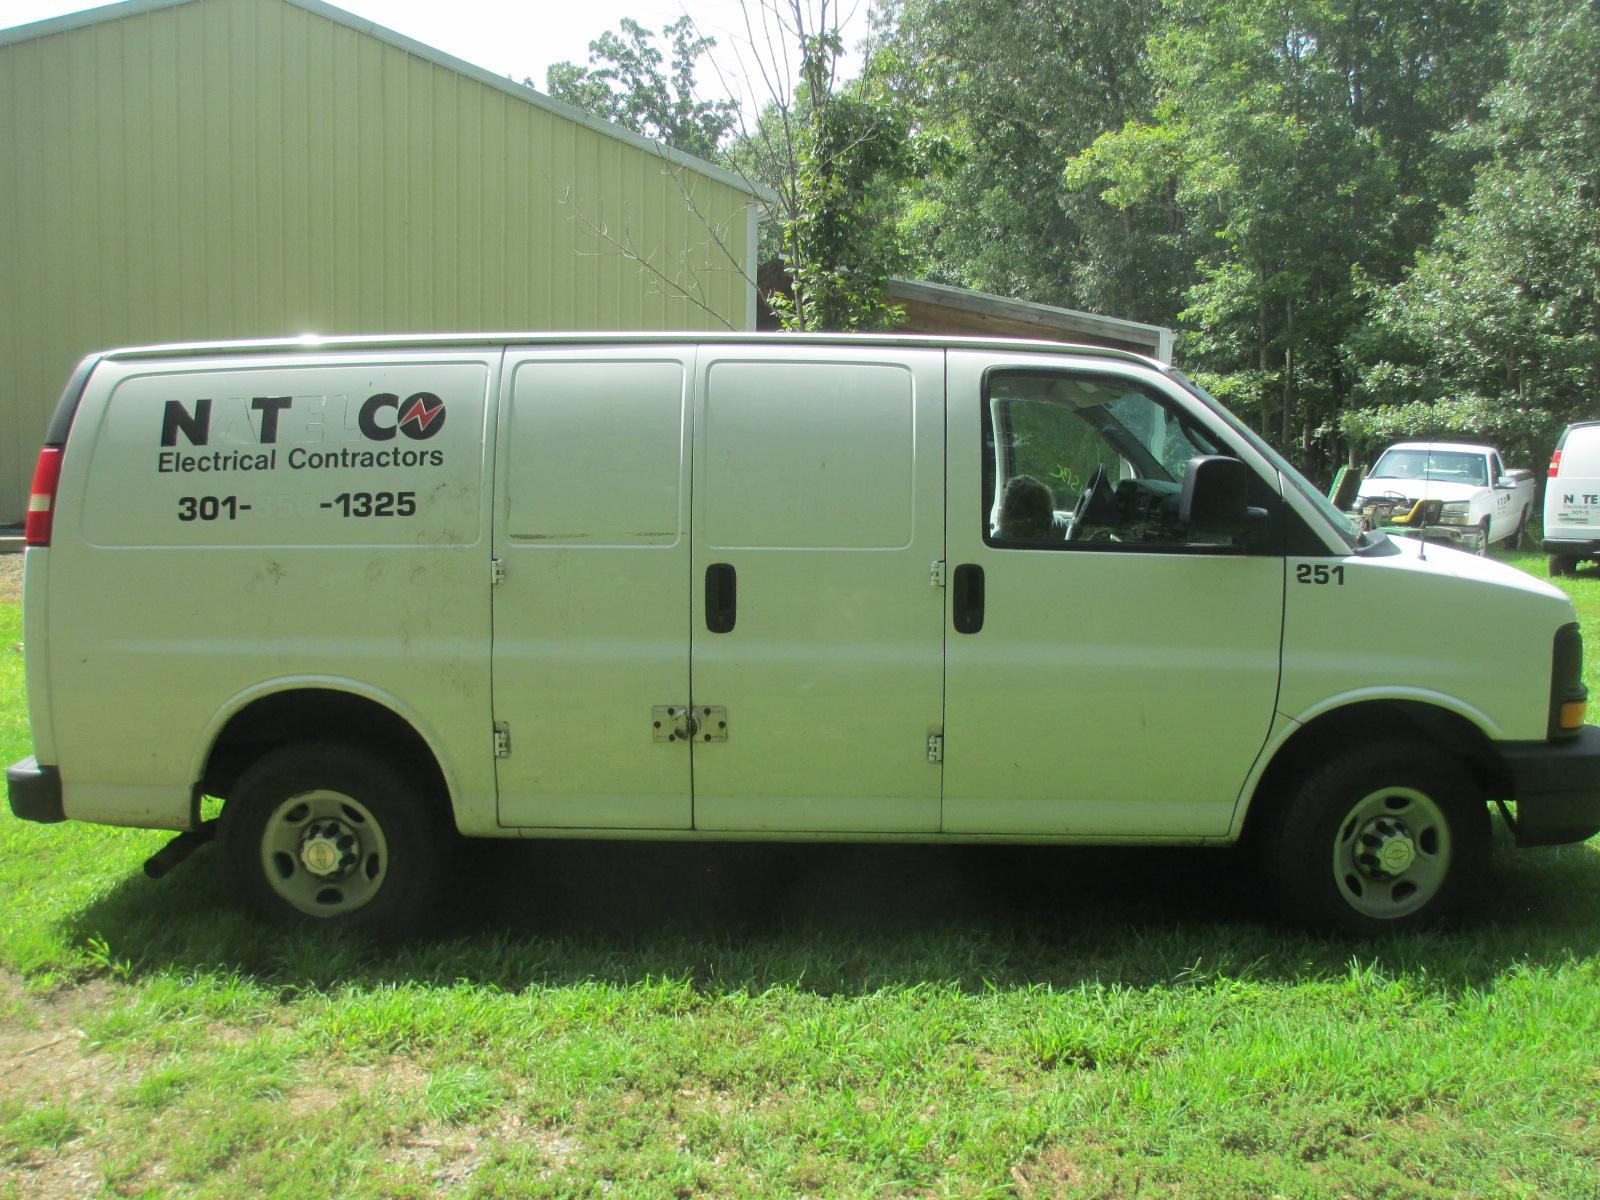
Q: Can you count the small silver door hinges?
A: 4